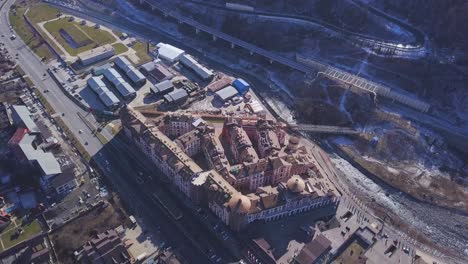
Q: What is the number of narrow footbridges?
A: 1